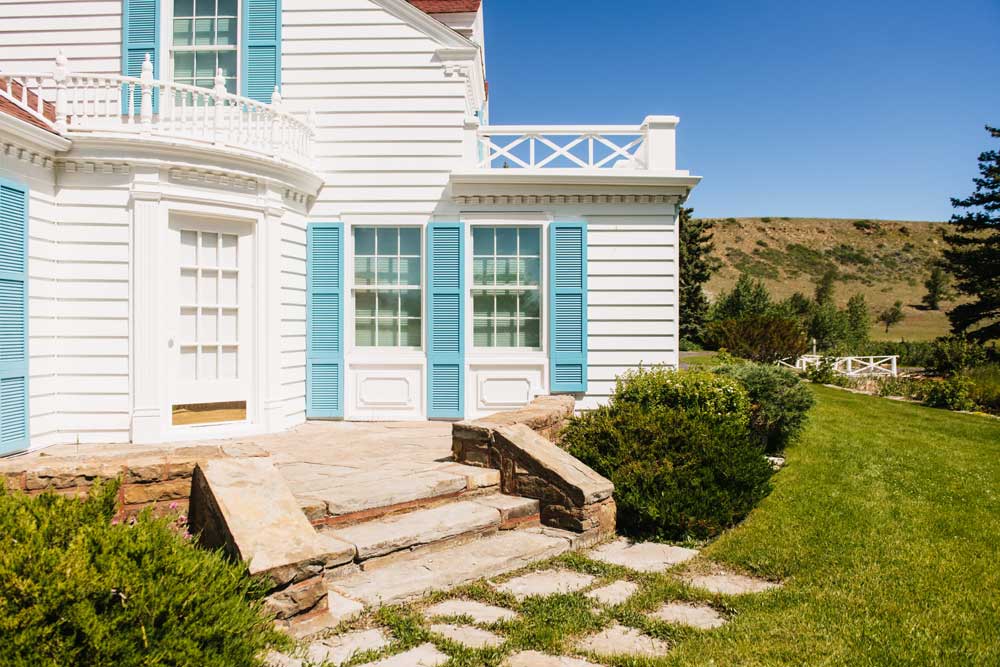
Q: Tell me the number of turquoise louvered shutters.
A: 6